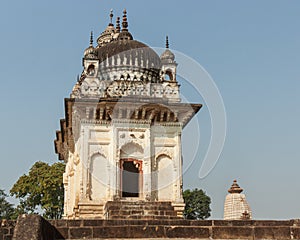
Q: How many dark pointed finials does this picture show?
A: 5